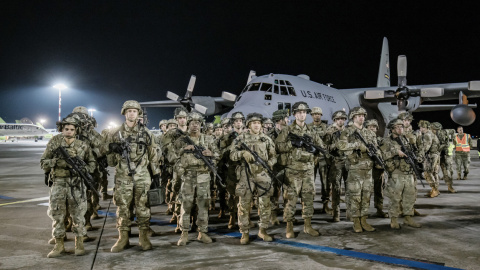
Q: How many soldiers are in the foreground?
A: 7